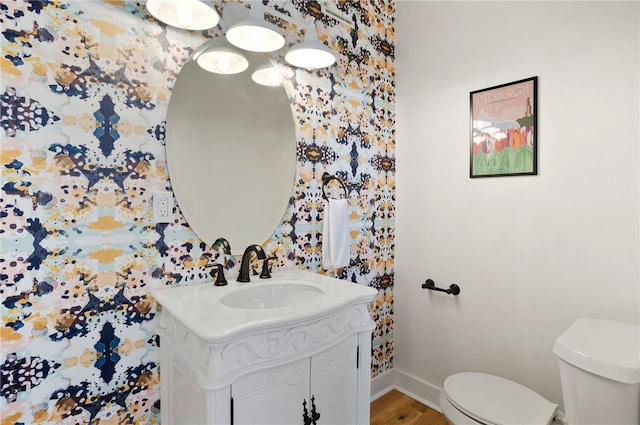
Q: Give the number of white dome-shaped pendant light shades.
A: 3